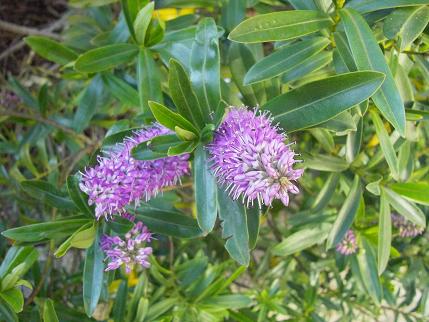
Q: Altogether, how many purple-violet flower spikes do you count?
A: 5